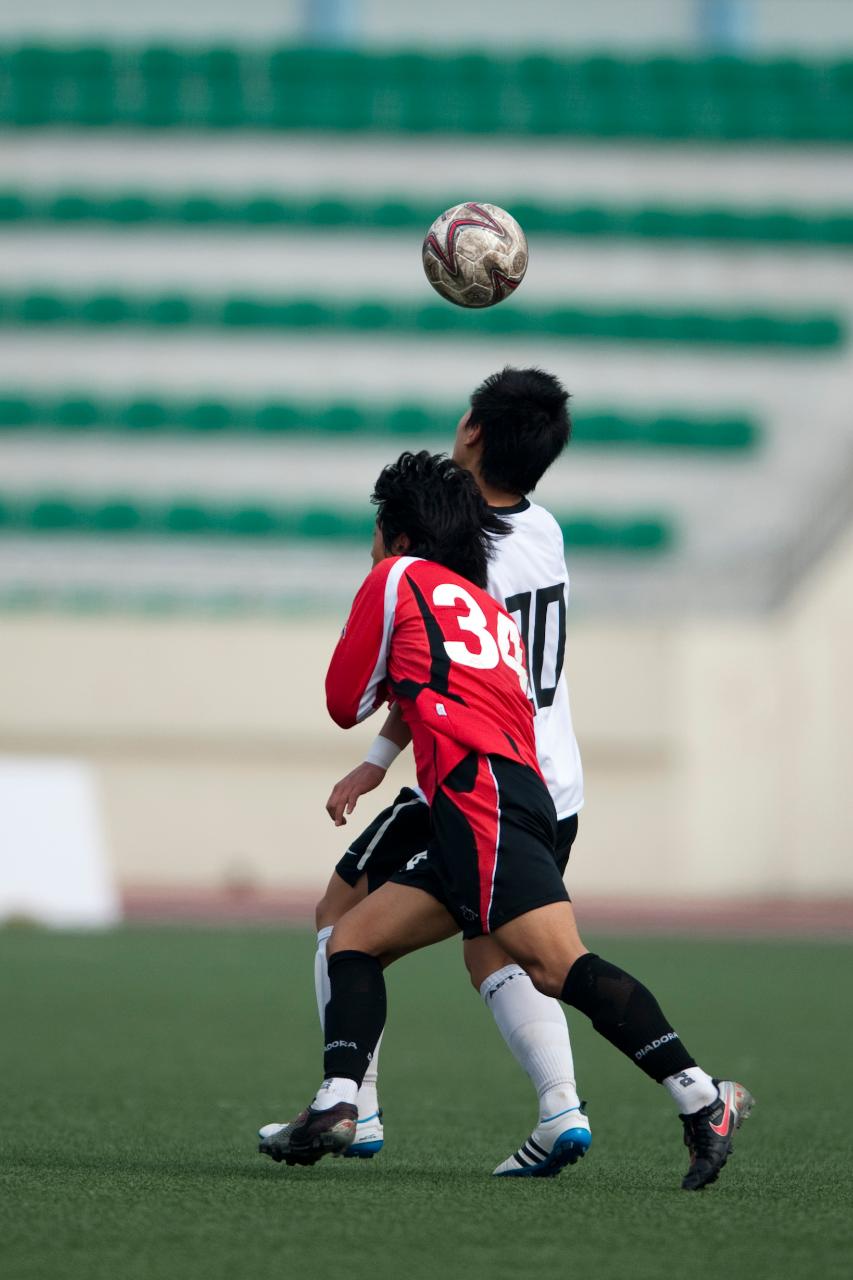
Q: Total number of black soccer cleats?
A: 2